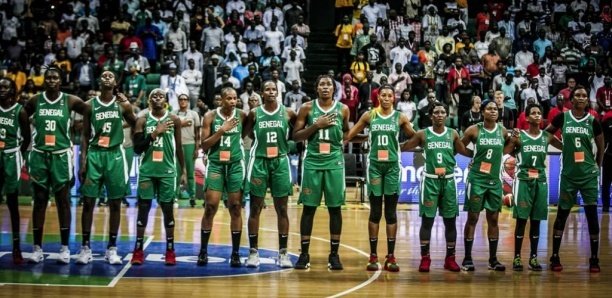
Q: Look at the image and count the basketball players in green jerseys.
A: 12